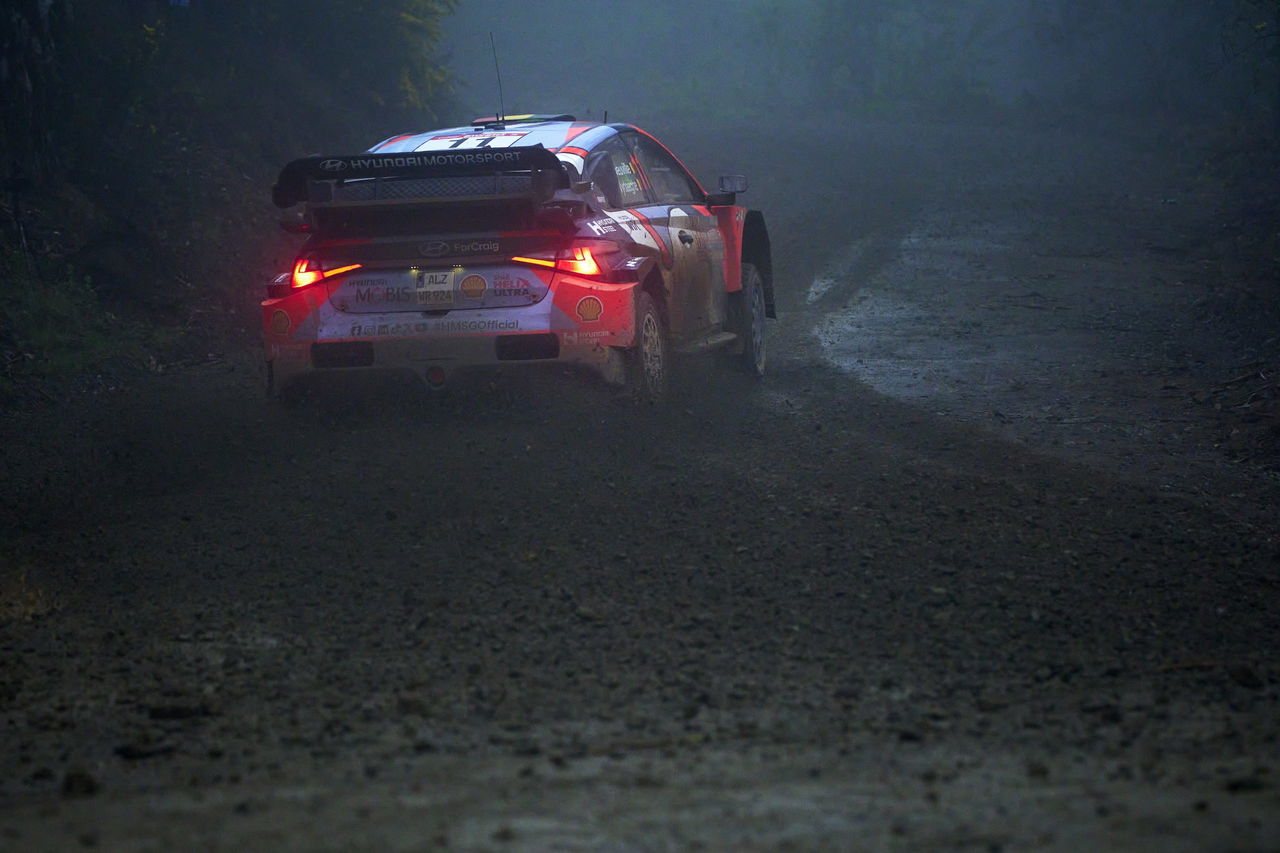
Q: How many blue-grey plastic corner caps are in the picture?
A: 0